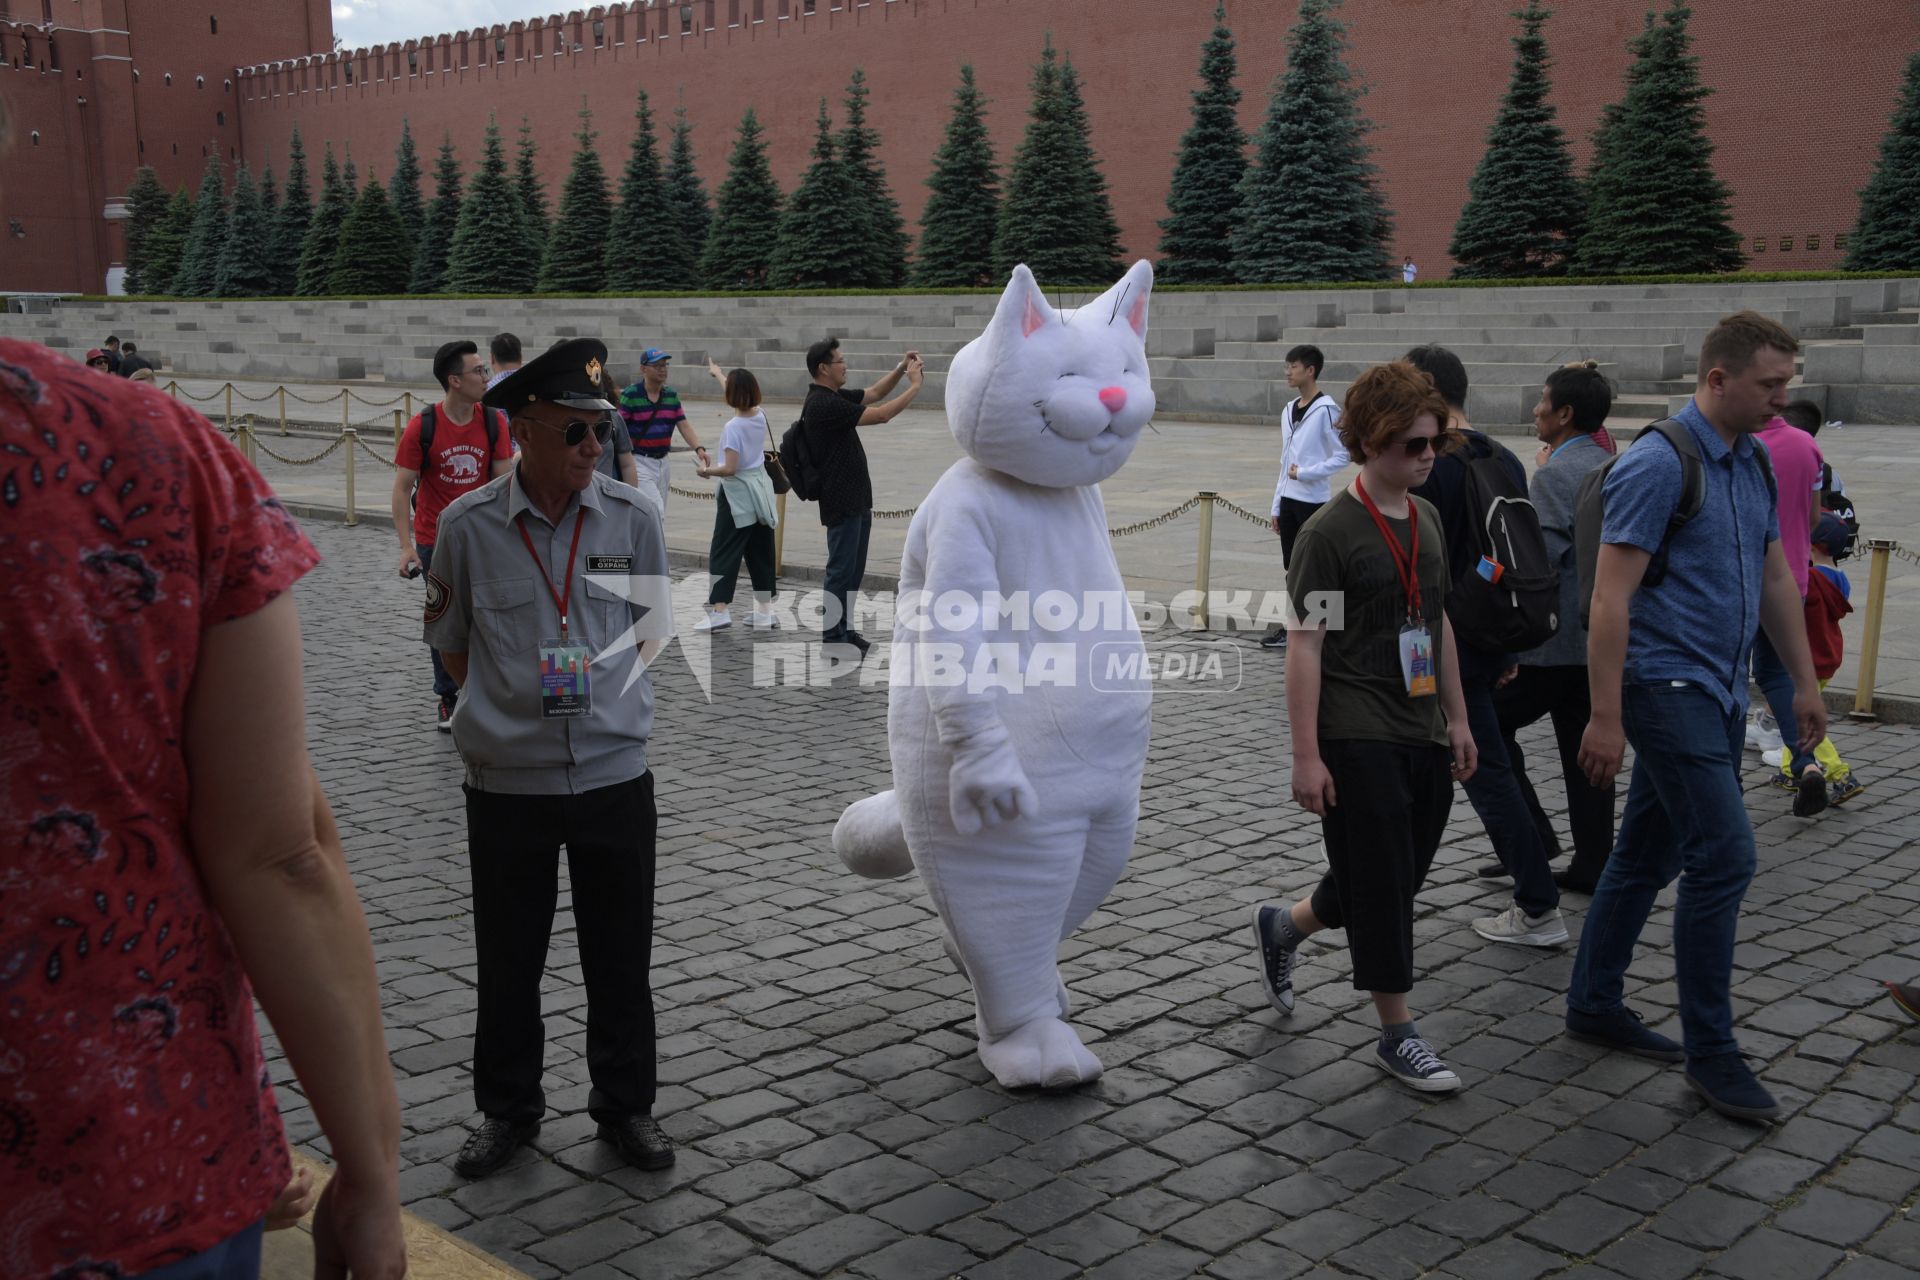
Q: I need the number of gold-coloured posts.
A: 12